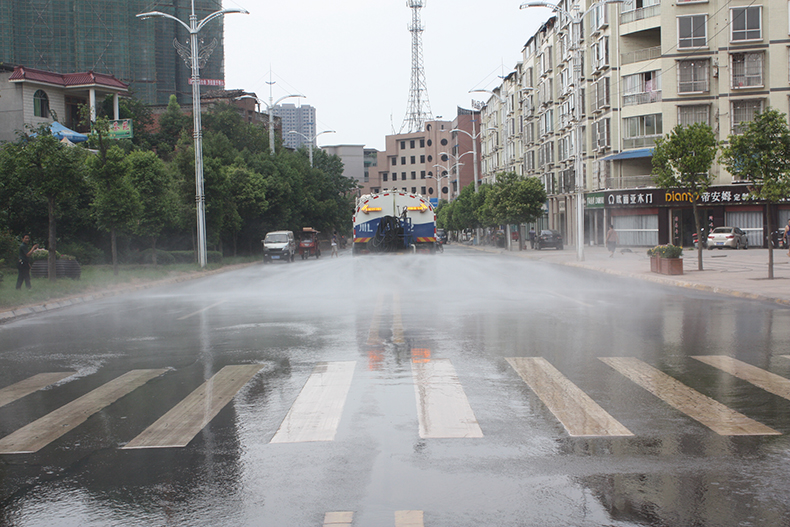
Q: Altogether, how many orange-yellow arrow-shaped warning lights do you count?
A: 2